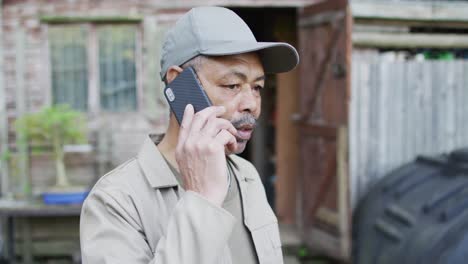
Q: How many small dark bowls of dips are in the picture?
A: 0